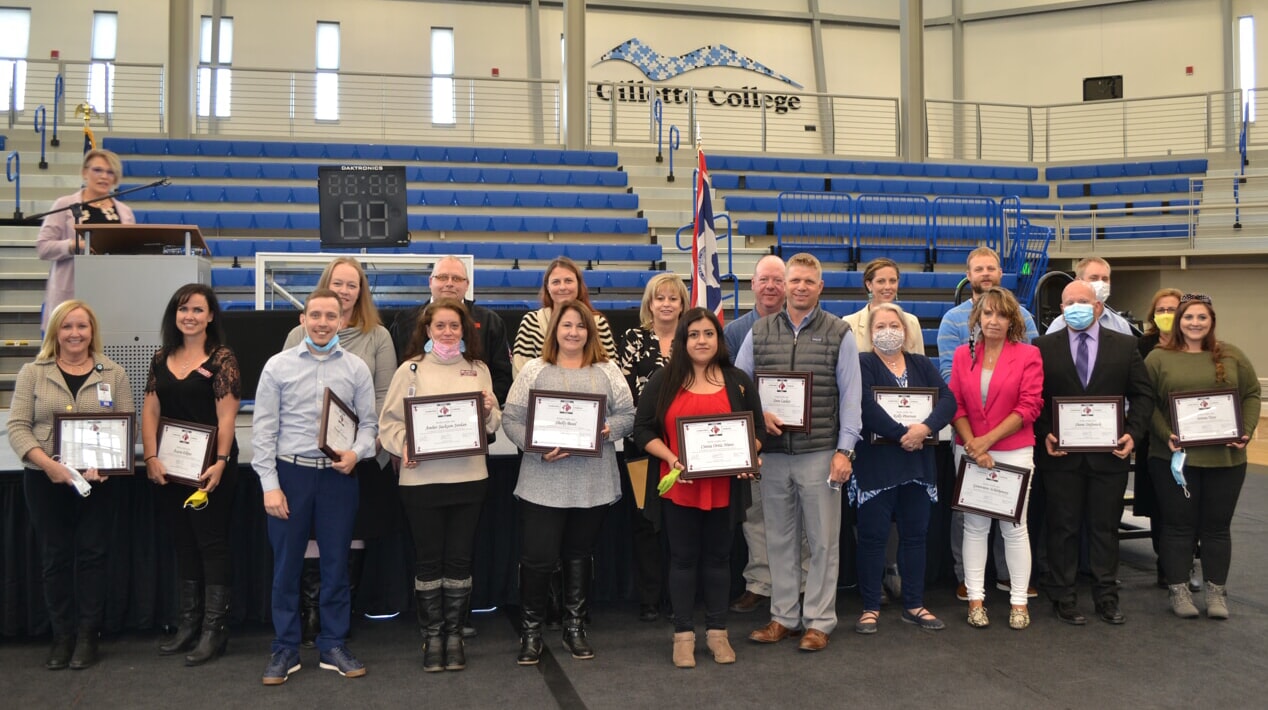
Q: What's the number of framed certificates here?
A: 11